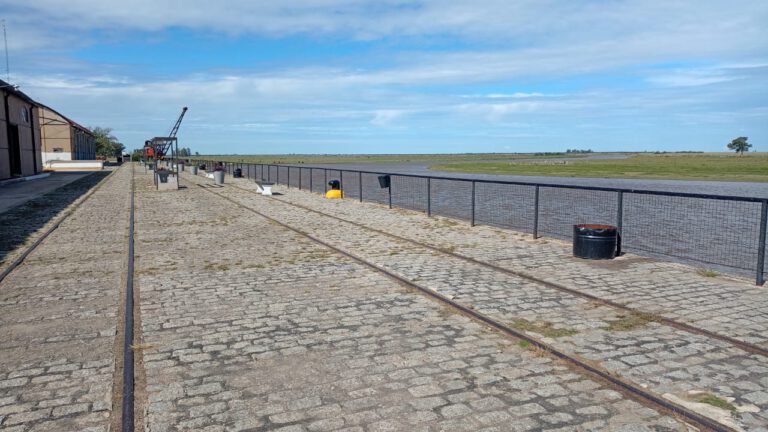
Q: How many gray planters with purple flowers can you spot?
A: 2